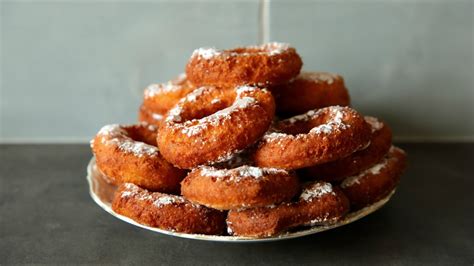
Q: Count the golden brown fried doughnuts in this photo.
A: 12